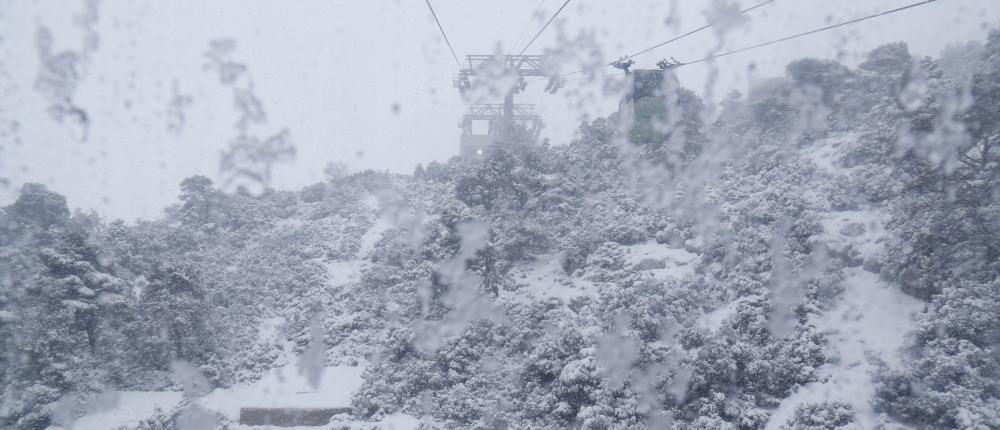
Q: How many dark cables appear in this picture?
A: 4